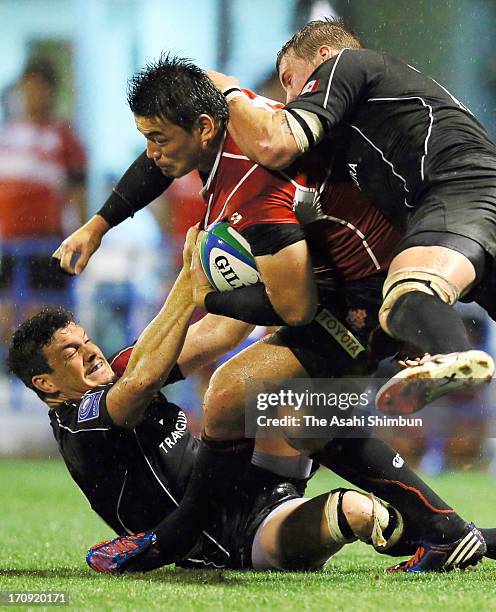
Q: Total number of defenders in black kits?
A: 2